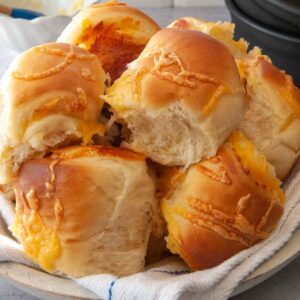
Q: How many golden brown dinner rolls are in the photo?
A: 7